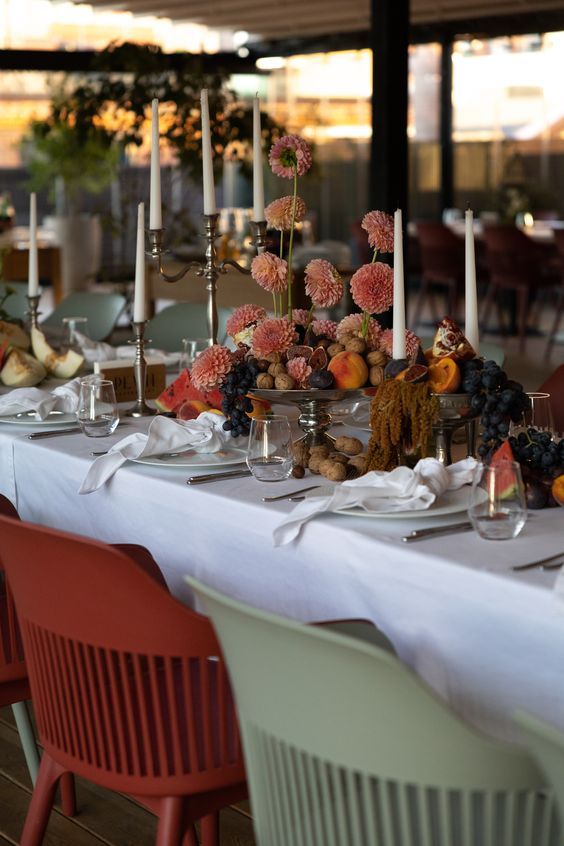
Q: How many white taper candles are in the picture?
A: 7